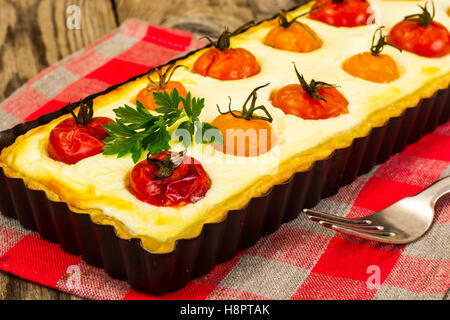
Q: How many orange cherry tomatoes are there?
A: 4